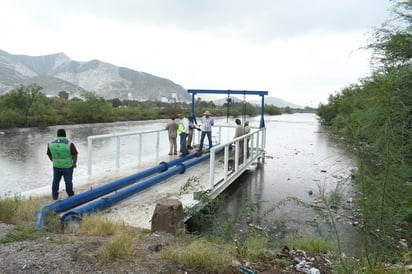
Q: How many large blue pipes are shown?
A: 2